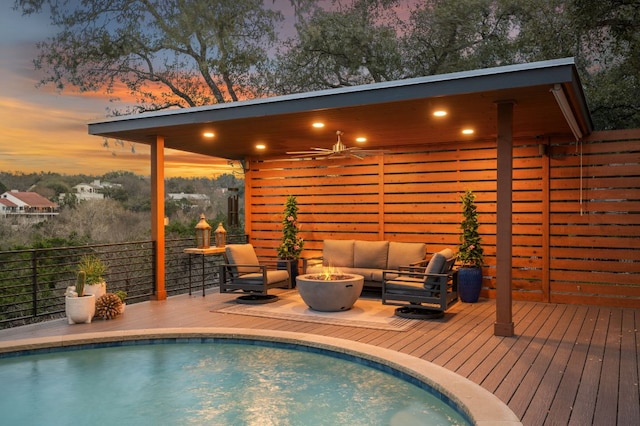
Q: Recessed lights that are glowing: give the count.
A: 6